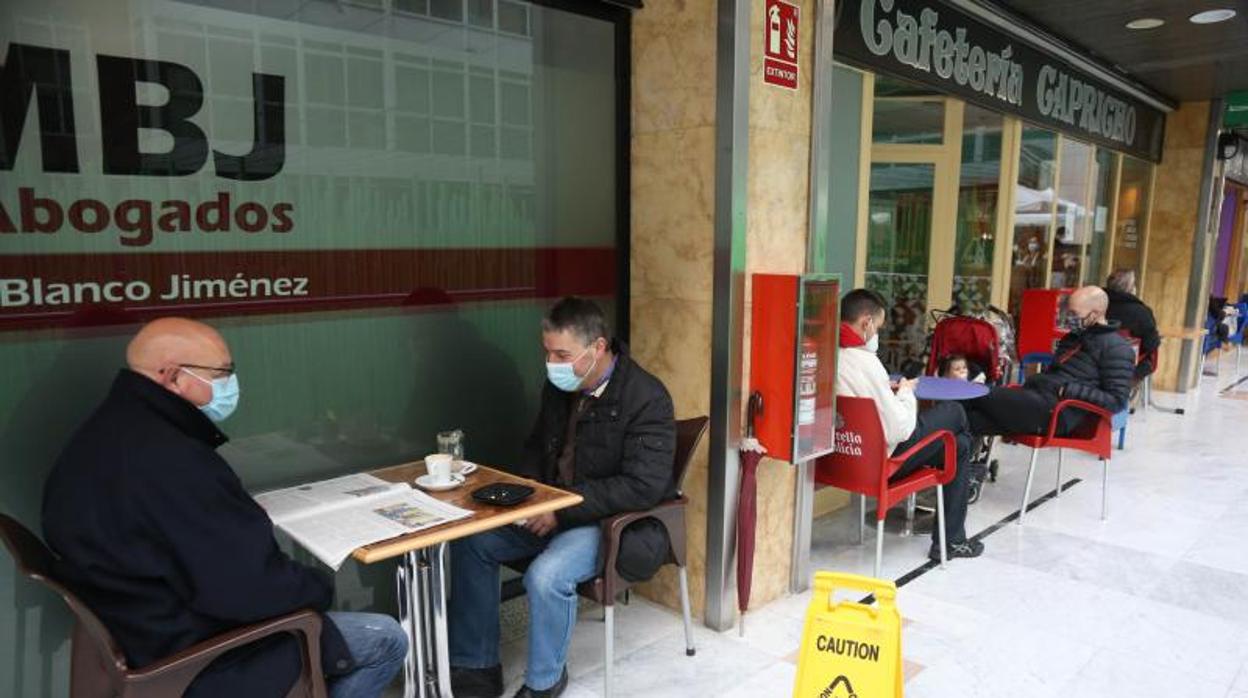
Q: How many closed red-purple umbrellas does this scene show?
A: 1